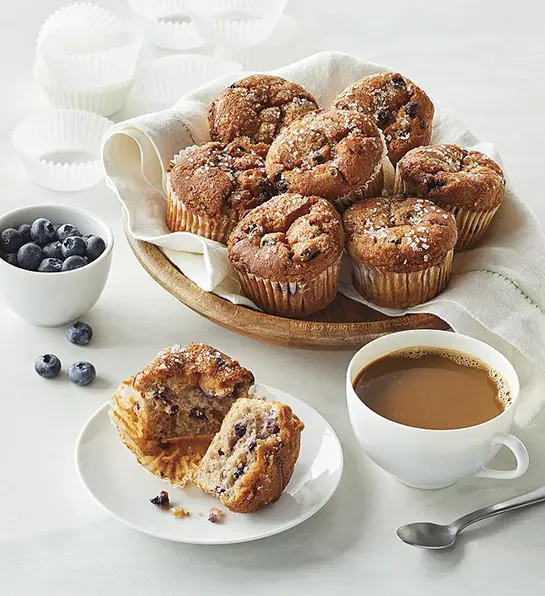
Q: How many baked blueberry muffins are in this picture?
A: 8